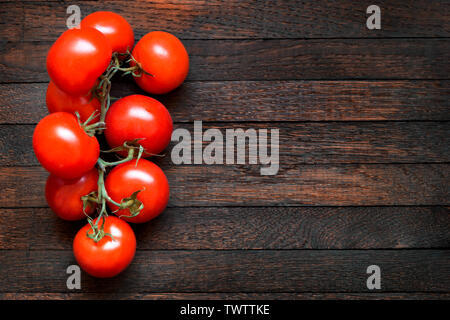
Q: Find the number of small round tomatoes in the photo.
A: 9